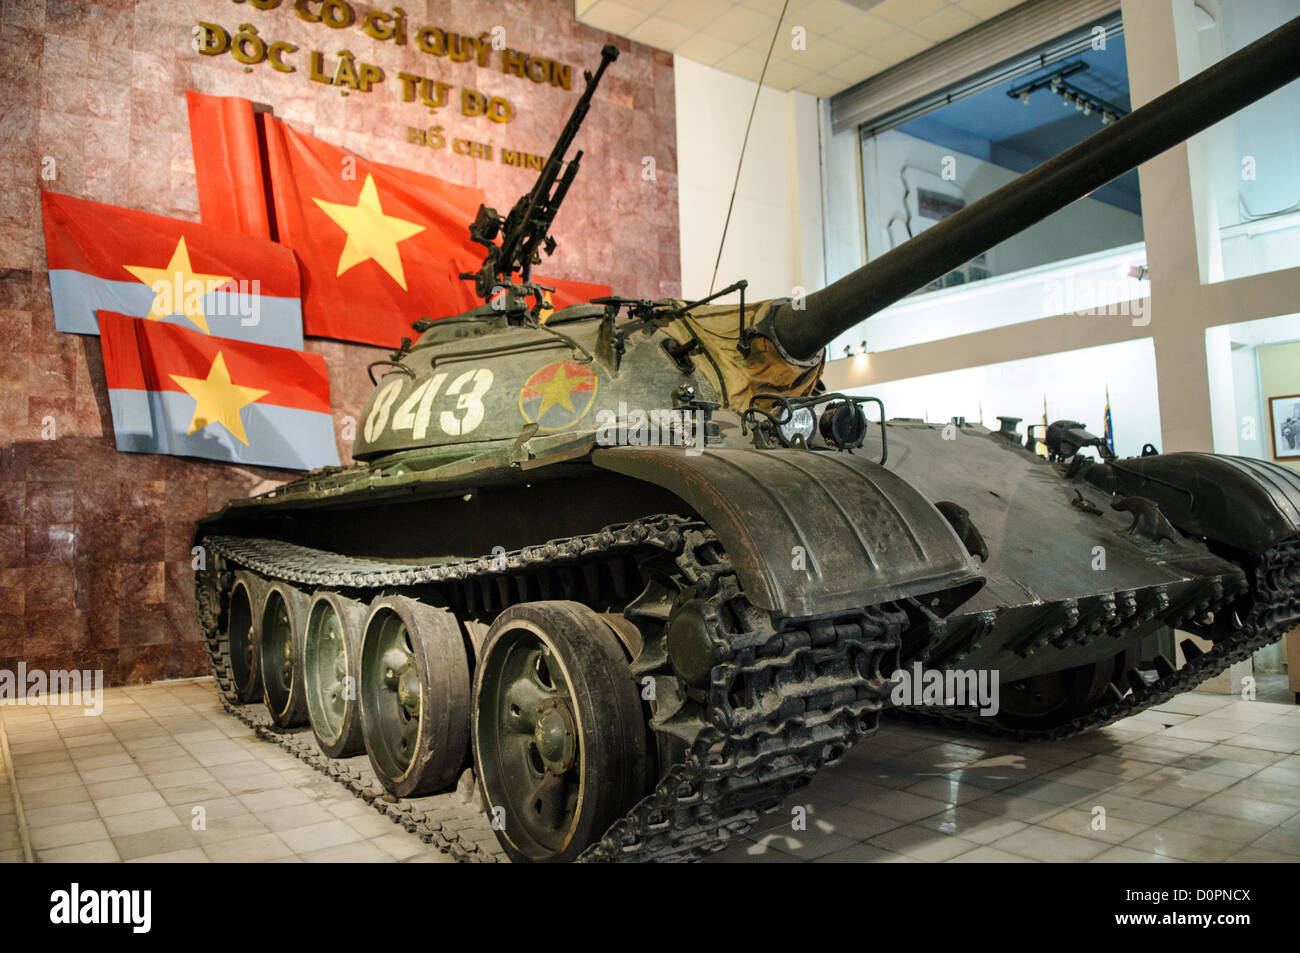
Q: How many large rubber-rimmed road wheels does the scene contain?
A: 5